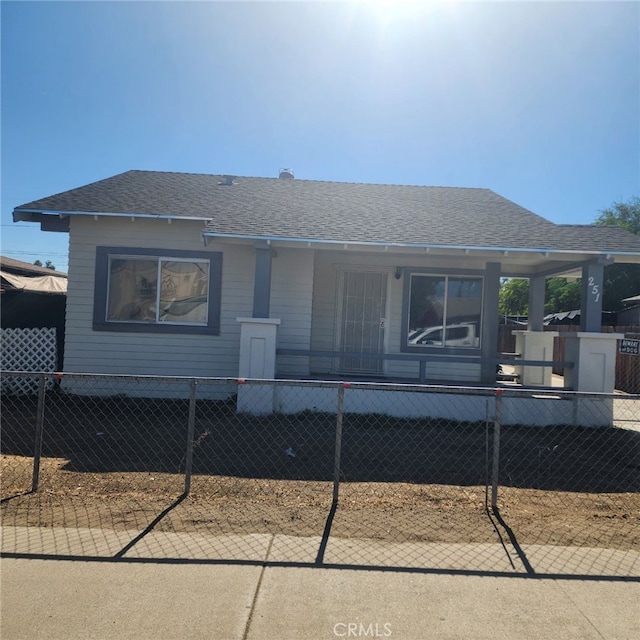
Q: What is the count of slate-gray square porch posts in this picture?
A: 4